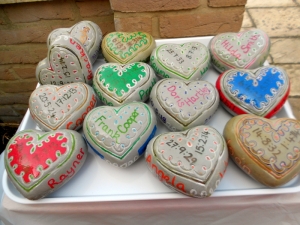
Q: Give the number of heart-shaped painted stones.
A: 13